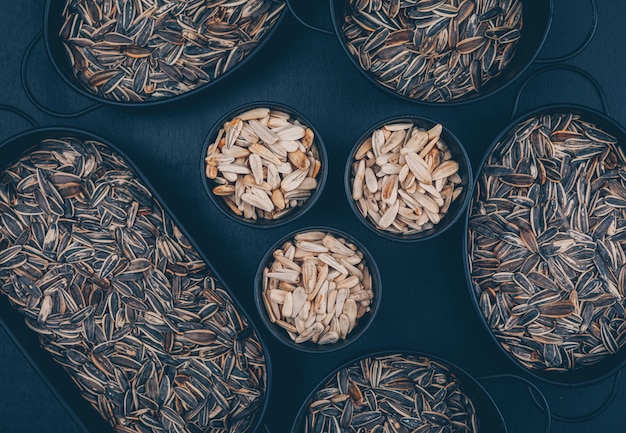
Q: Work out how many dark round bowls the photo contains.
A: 3